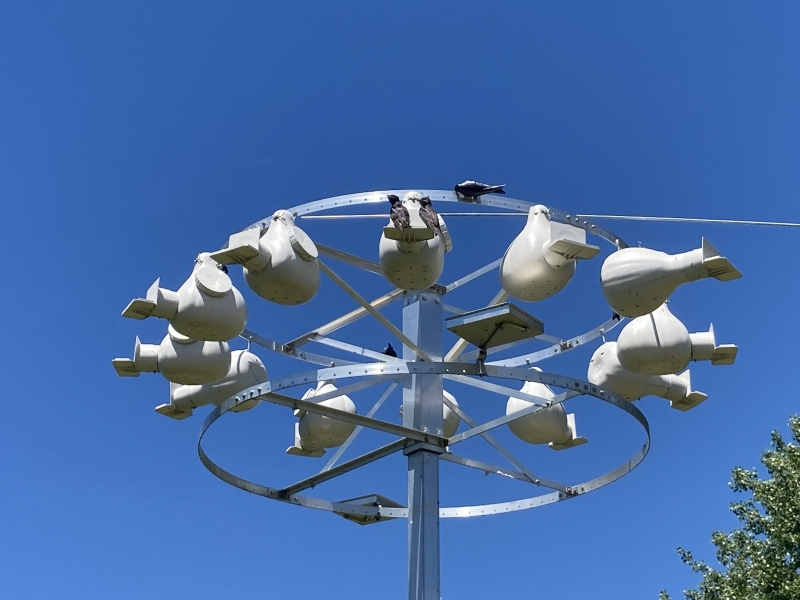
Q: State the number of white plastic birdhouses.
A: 12